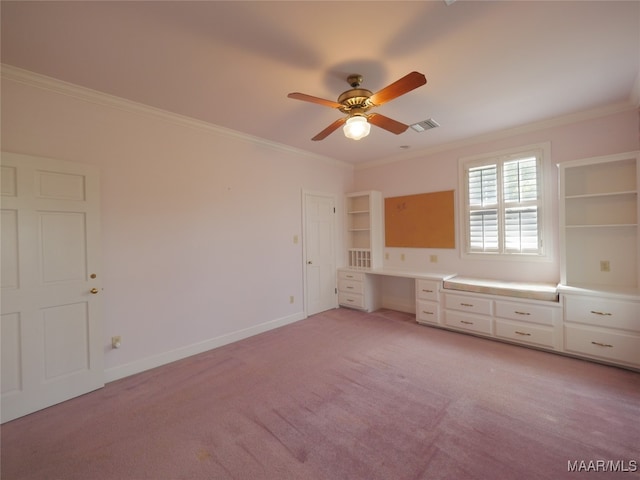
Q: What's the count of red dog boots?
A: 0